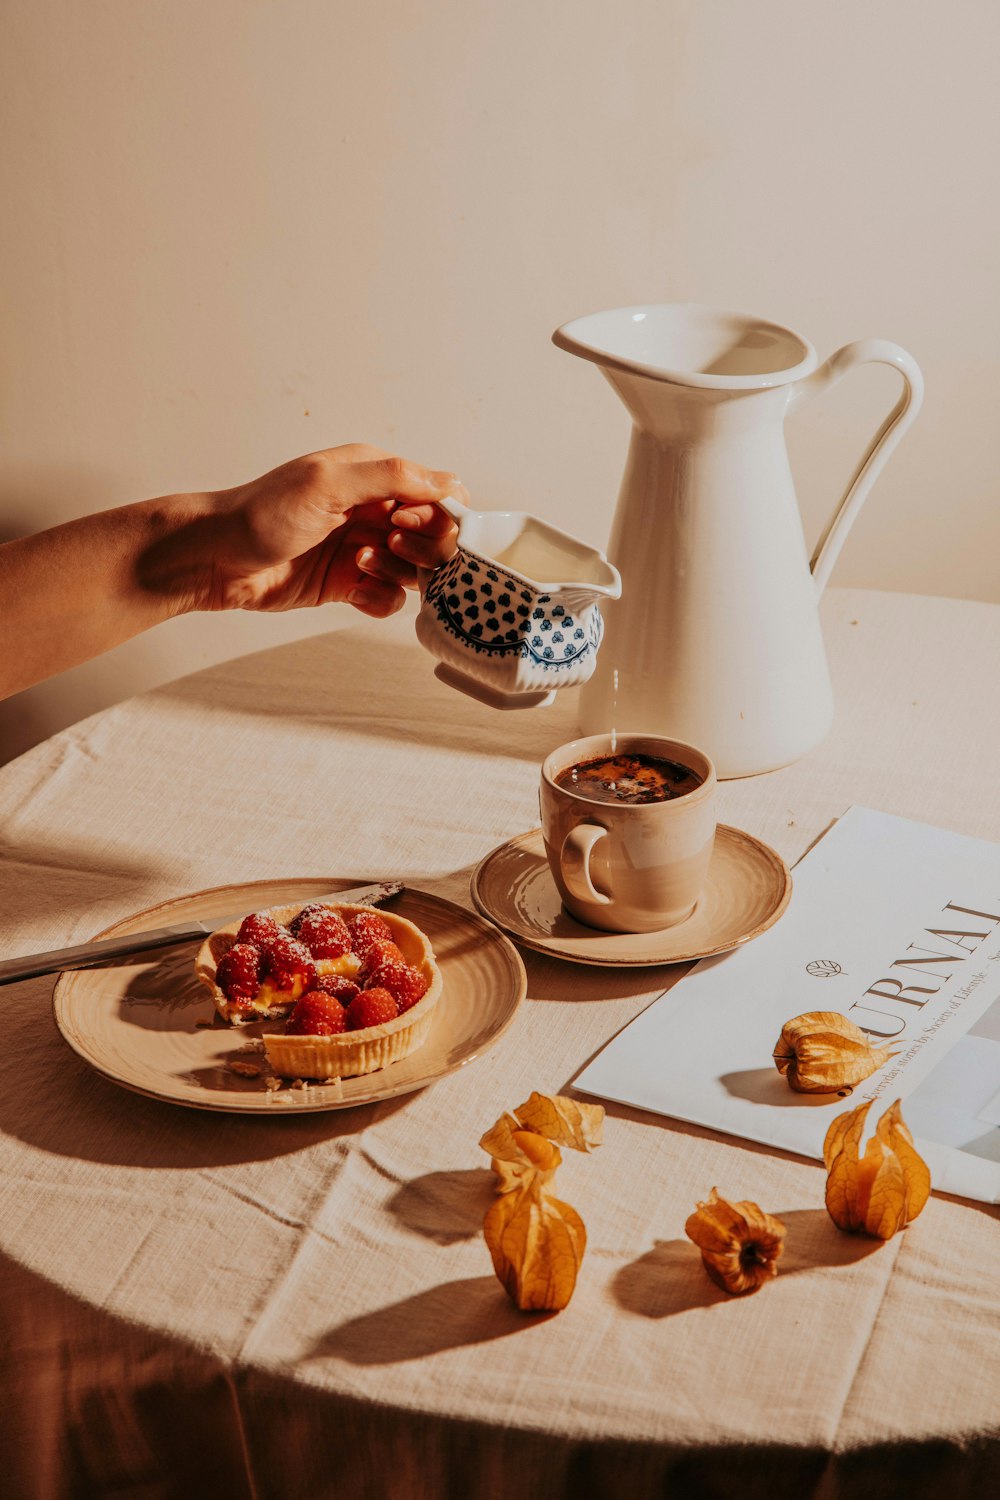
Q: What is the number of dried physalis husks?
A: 5